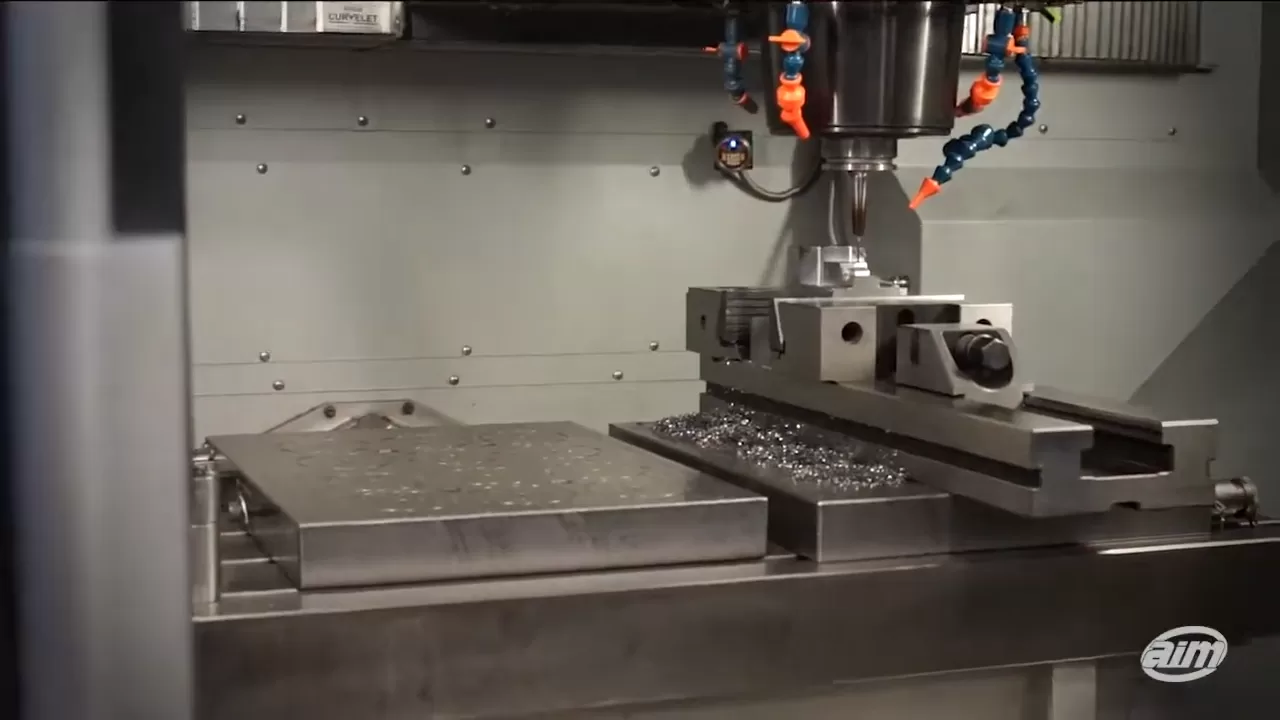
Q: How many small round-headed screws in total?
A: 14